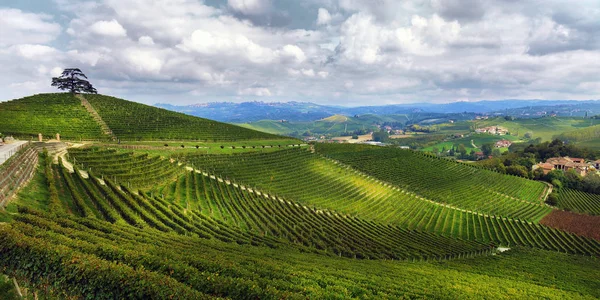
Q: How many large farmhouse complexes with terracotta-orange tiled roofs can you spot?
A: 1